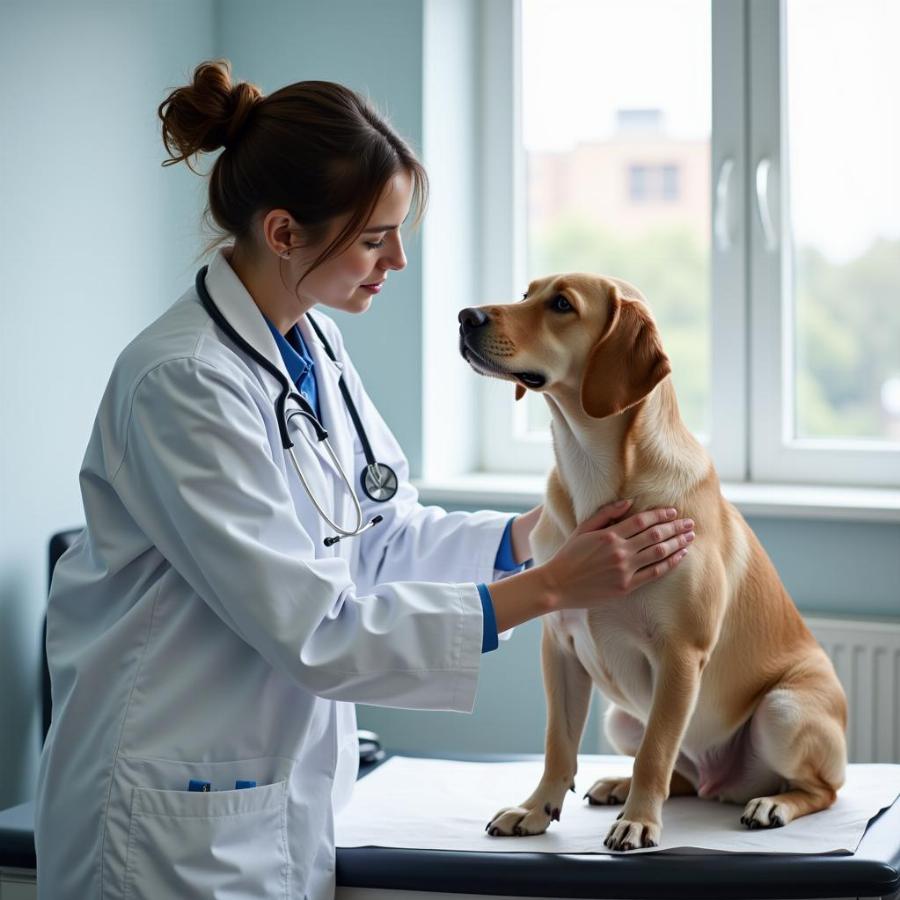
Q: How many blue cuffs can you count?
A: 2